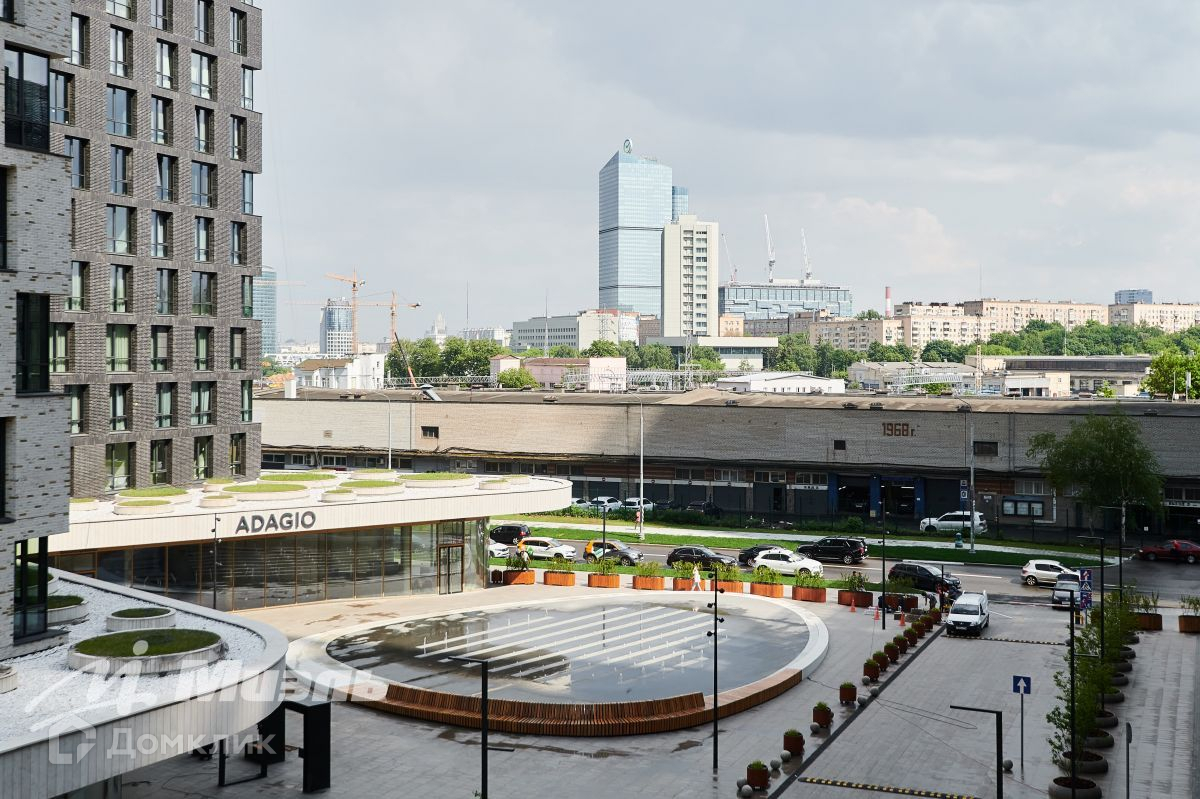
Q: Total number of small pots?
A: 12